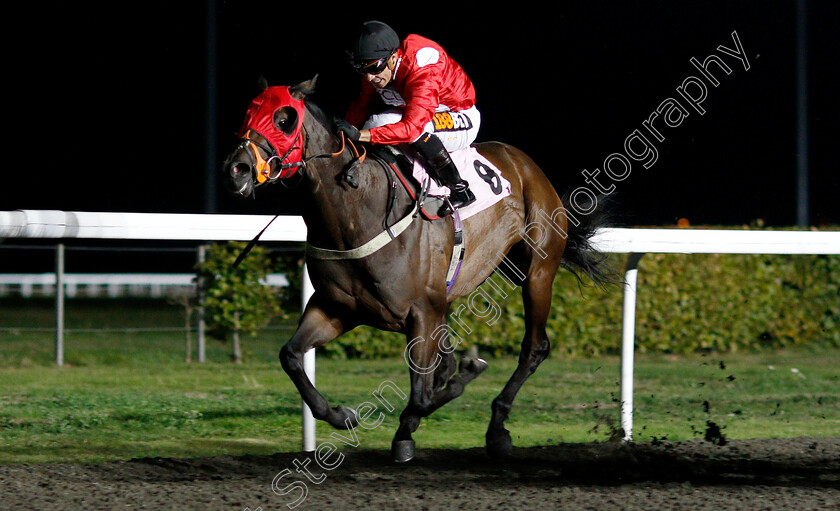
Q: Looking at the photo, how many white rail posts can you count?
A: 2